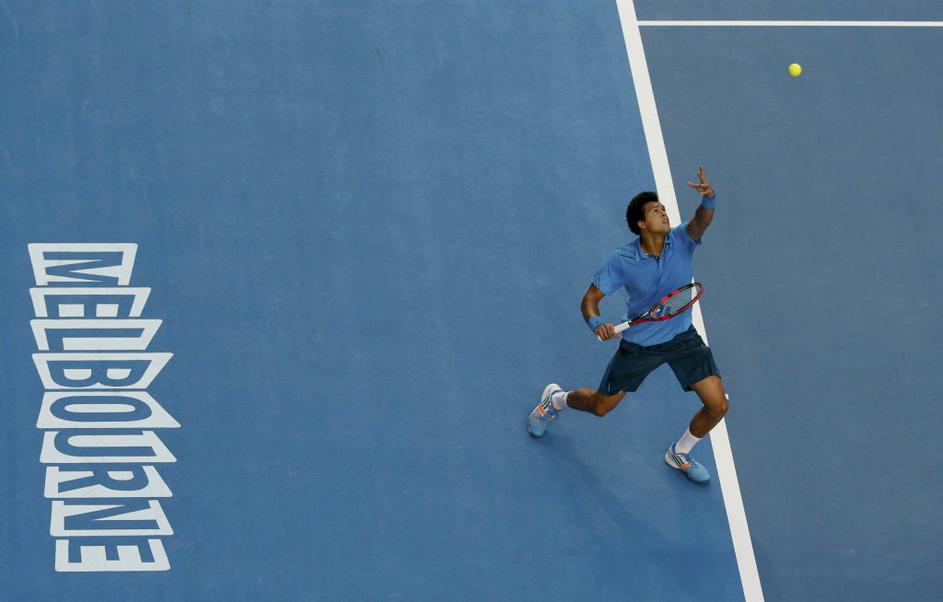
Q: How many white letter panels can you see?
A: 9